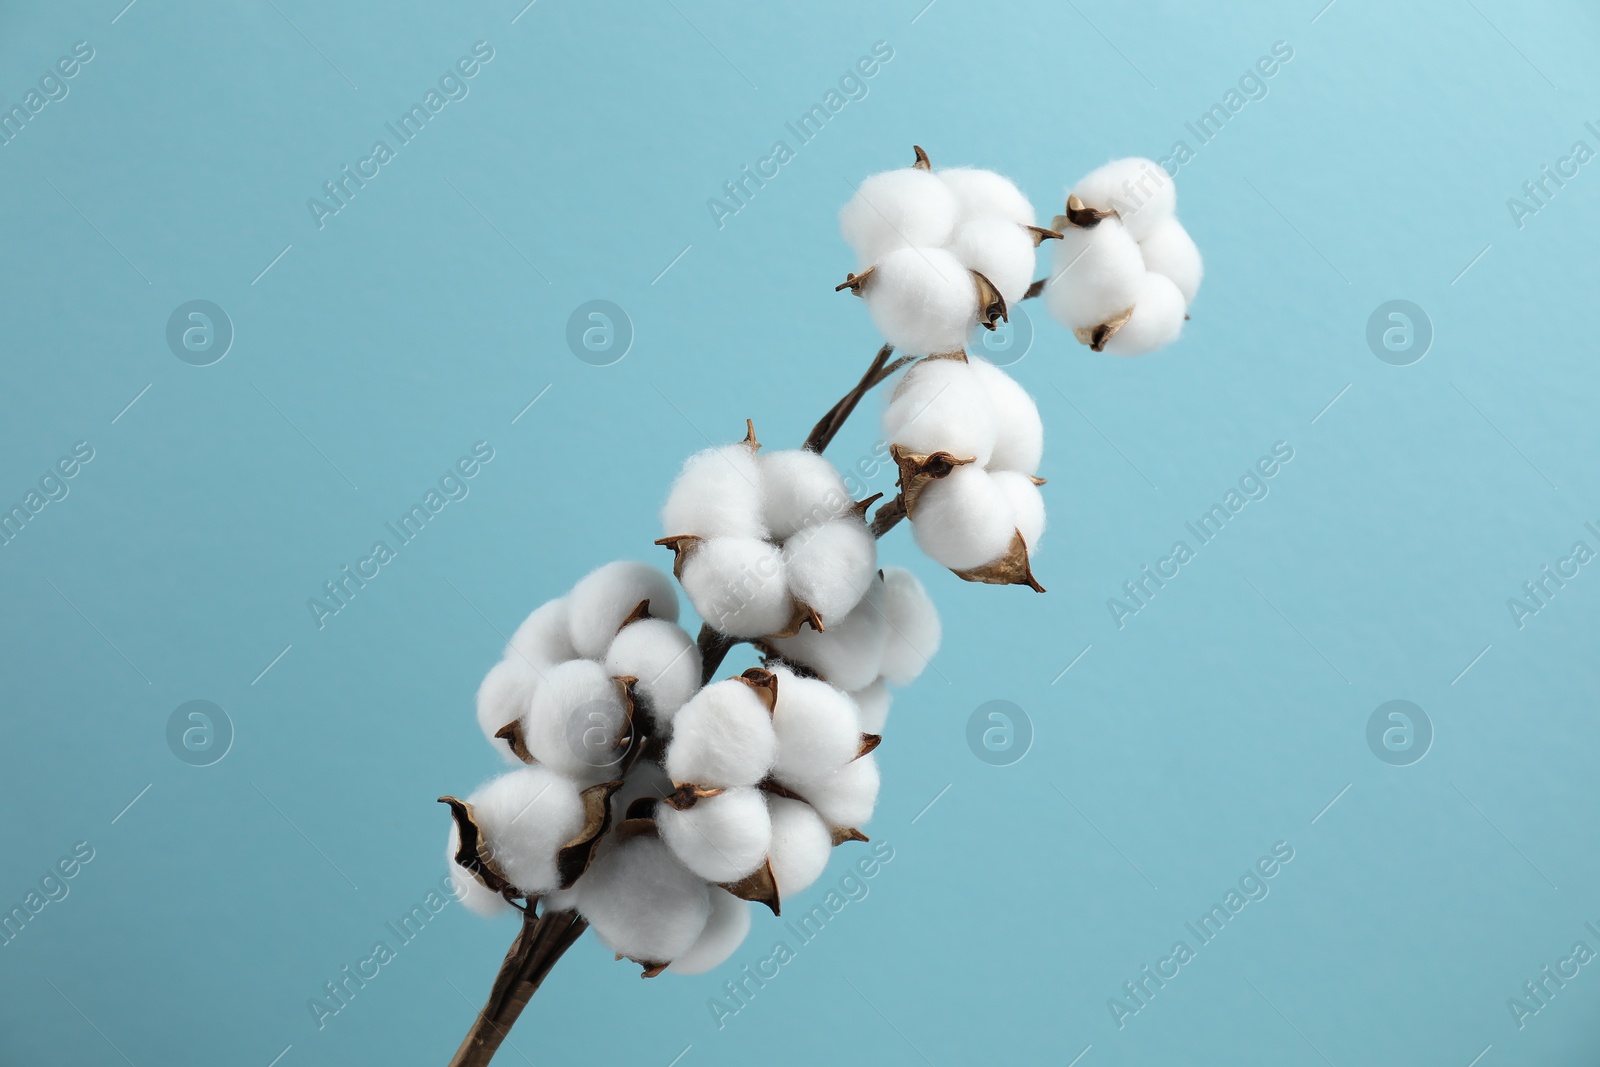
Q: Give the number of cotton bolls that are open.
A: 9